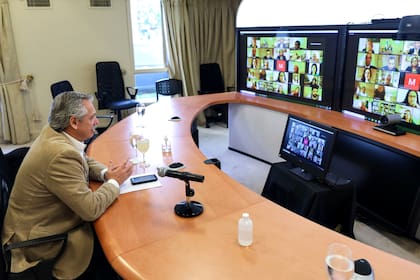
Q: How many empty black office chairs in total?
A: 4